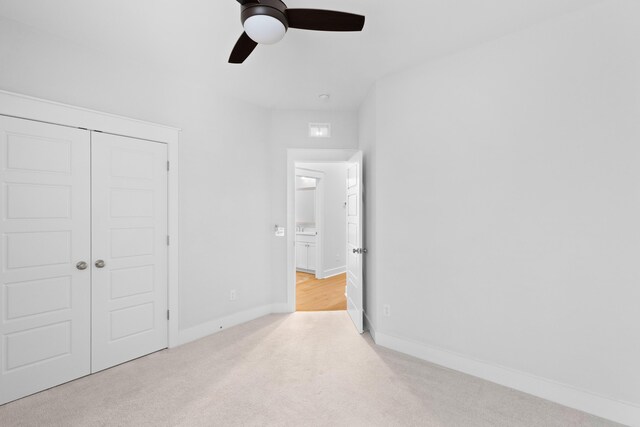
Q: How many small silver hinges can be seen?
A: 3